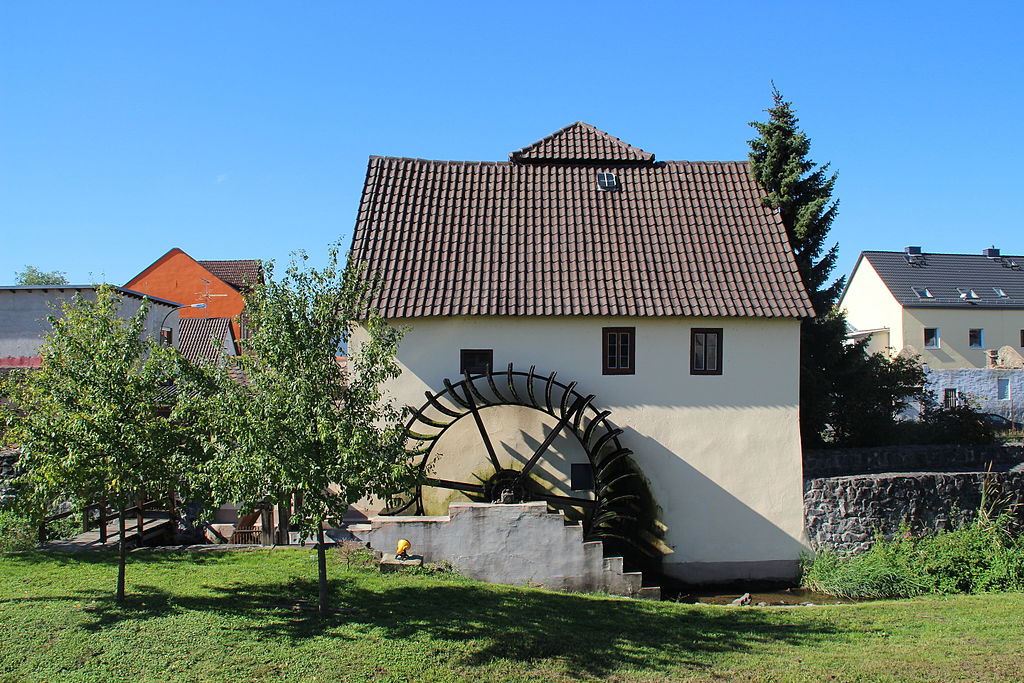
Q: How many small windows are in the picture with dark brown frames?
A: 3